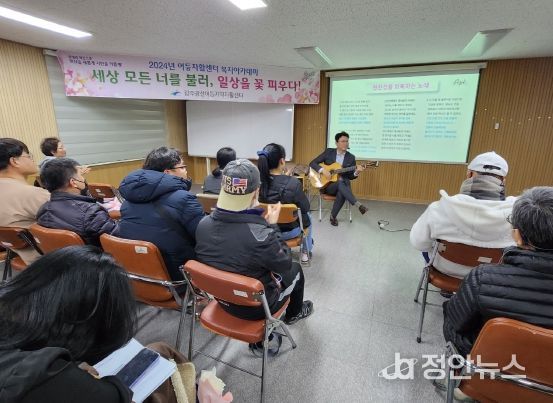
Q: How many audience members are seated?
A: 10